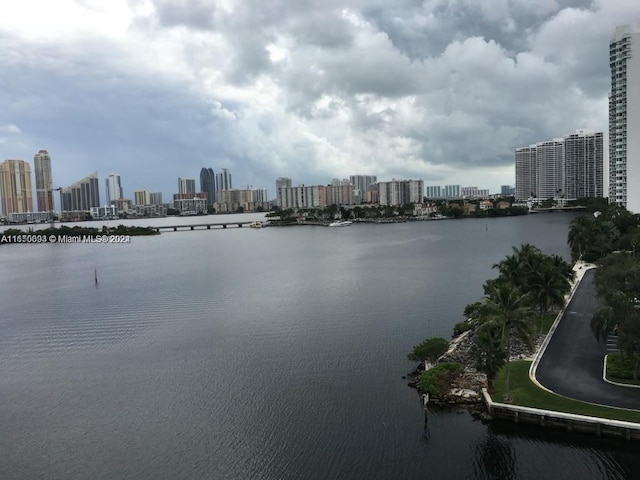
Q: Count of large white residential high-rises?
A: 4